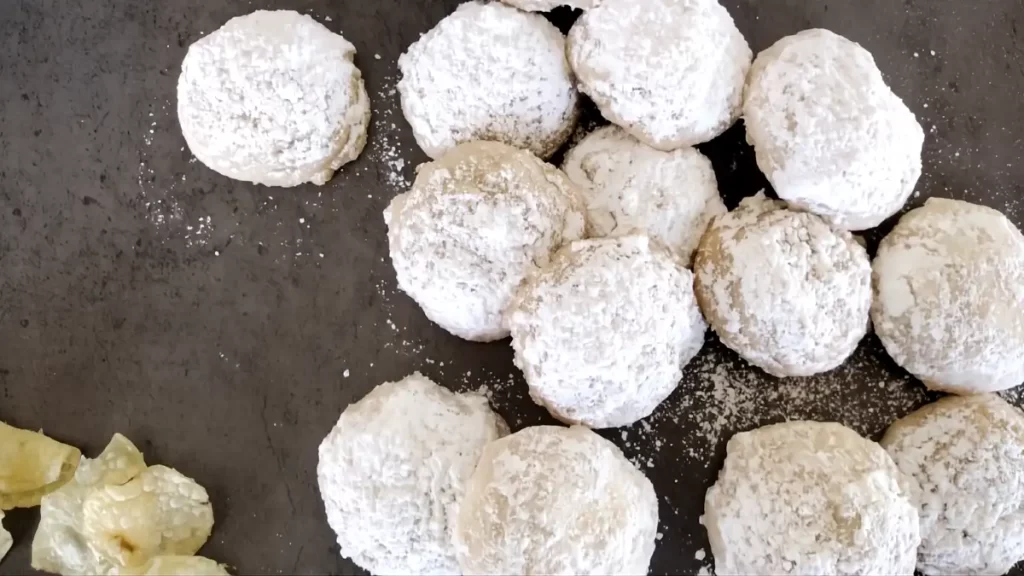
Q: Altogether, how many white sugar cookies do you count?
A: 14